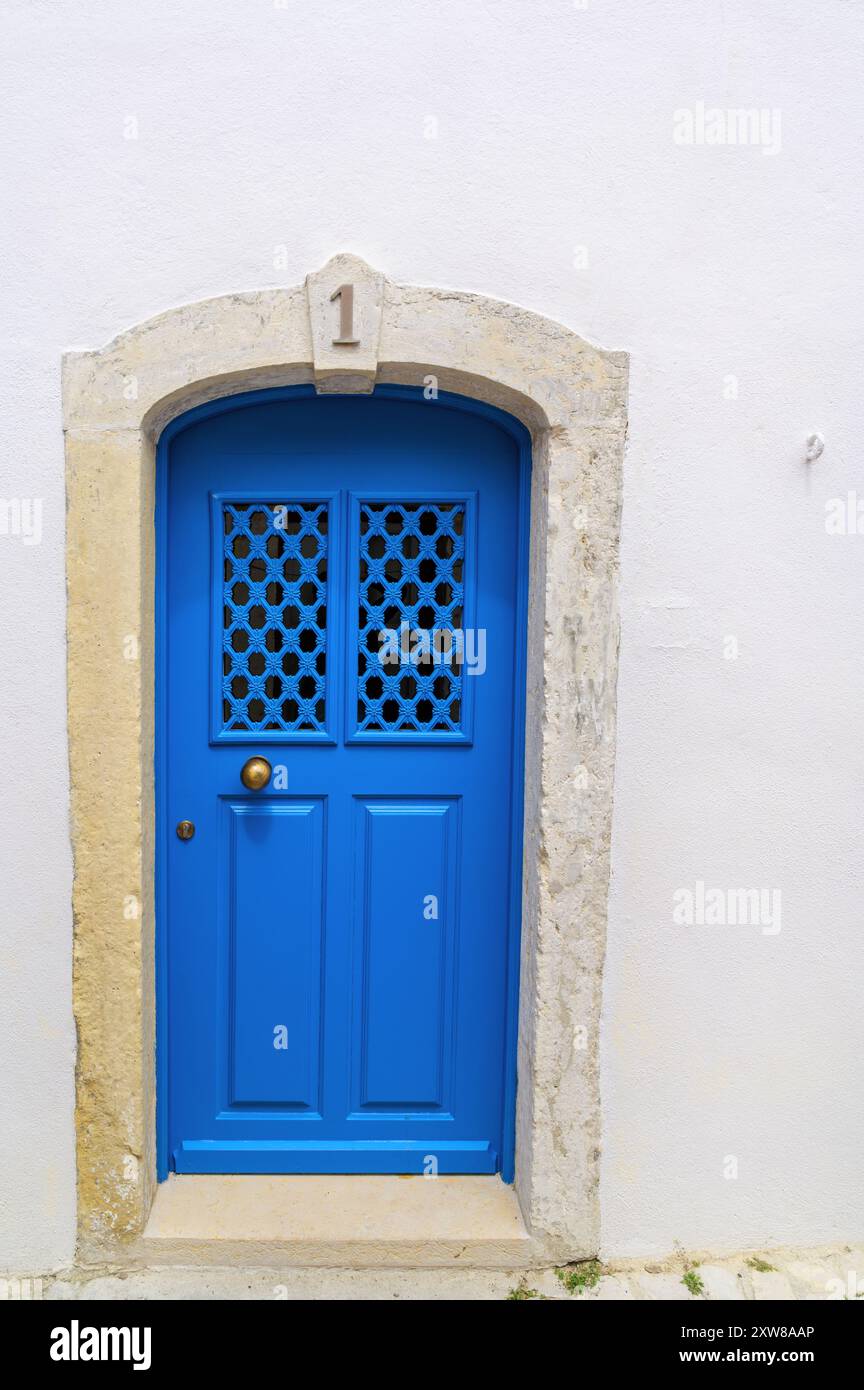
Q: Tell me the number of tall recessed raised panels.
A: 2